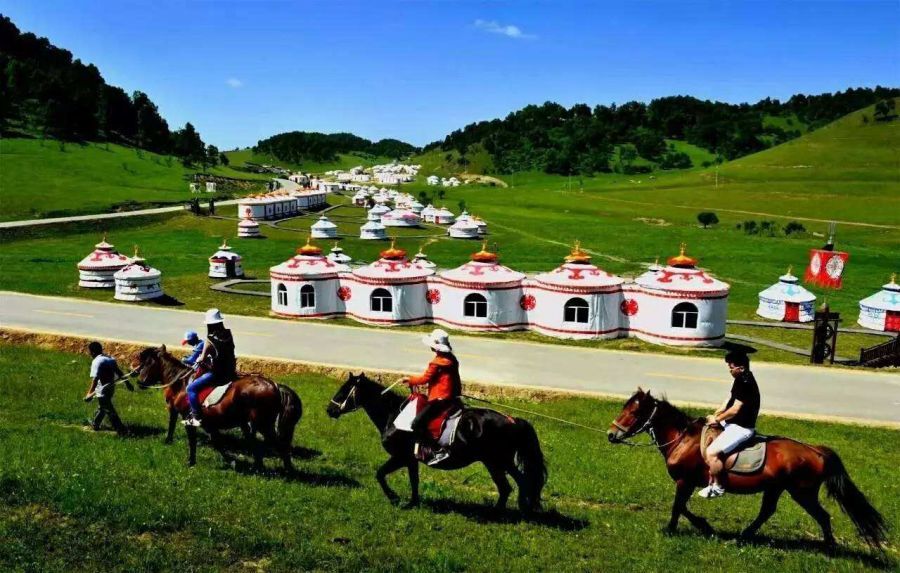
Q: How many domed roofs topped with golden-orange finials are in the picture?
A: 5